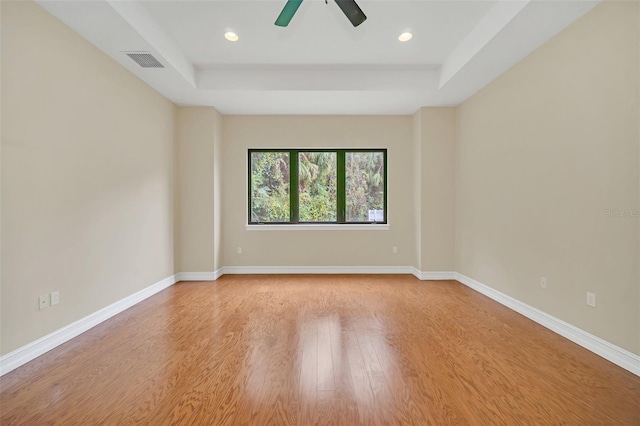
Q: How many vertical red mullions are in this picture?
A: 0